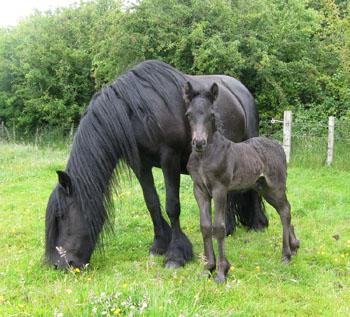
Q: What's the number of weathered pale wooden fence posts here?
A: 2